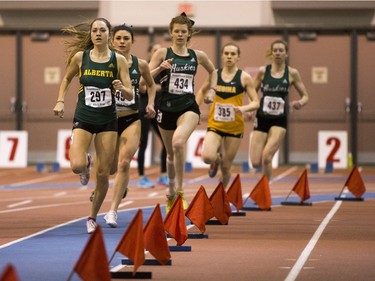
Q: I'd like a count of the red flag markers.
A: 11